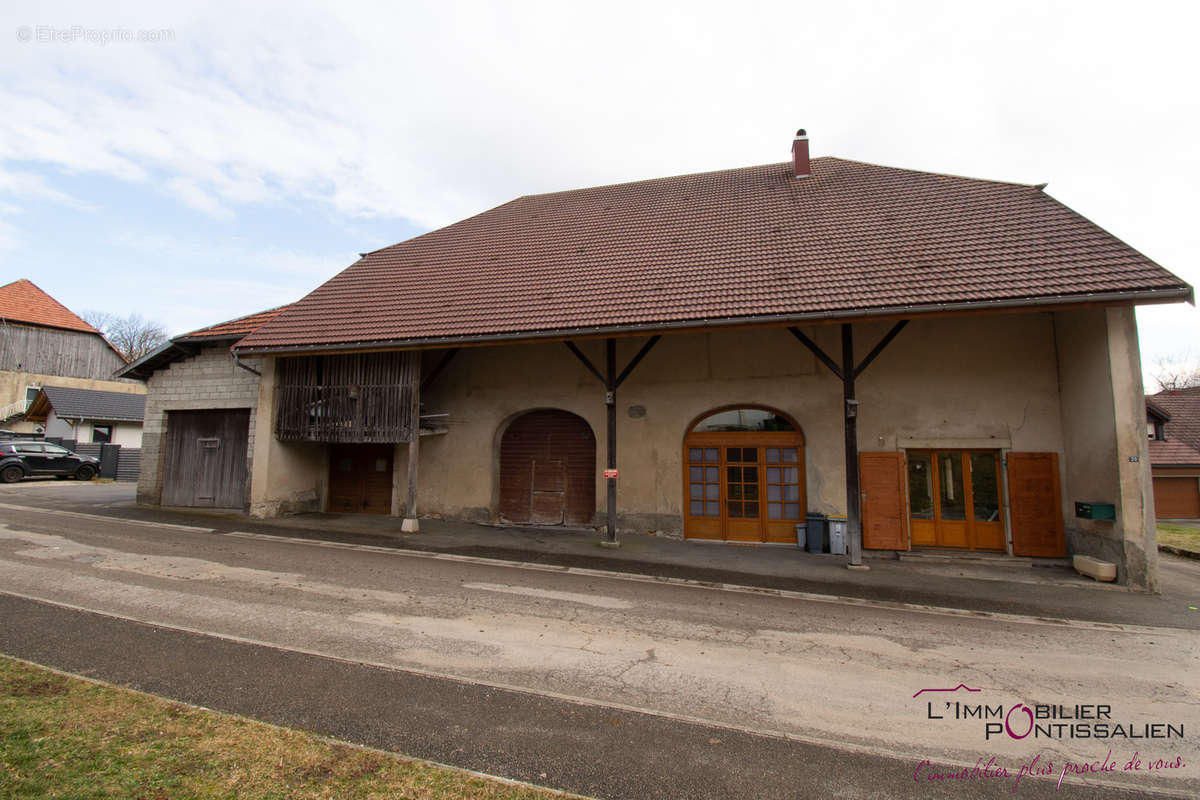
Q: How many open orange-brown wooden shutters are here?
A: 2